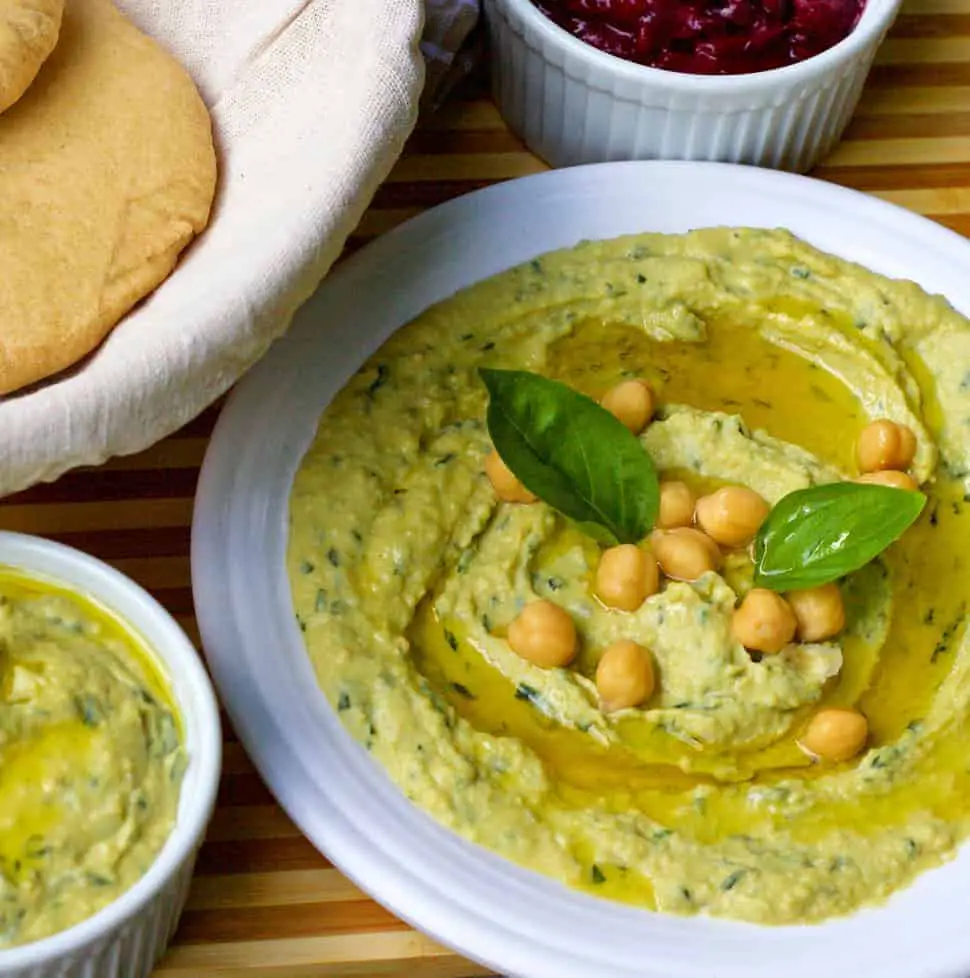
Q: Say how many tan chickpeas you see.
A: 13